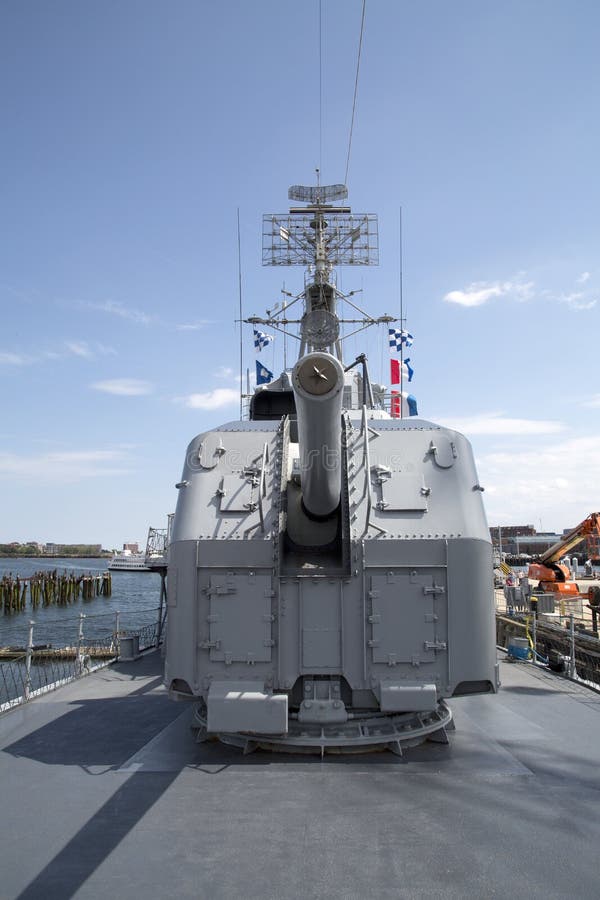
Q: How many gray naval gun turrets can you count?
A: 1